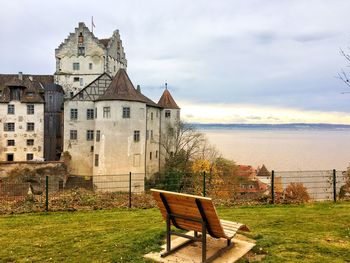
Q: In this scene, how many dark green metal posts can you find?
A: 5